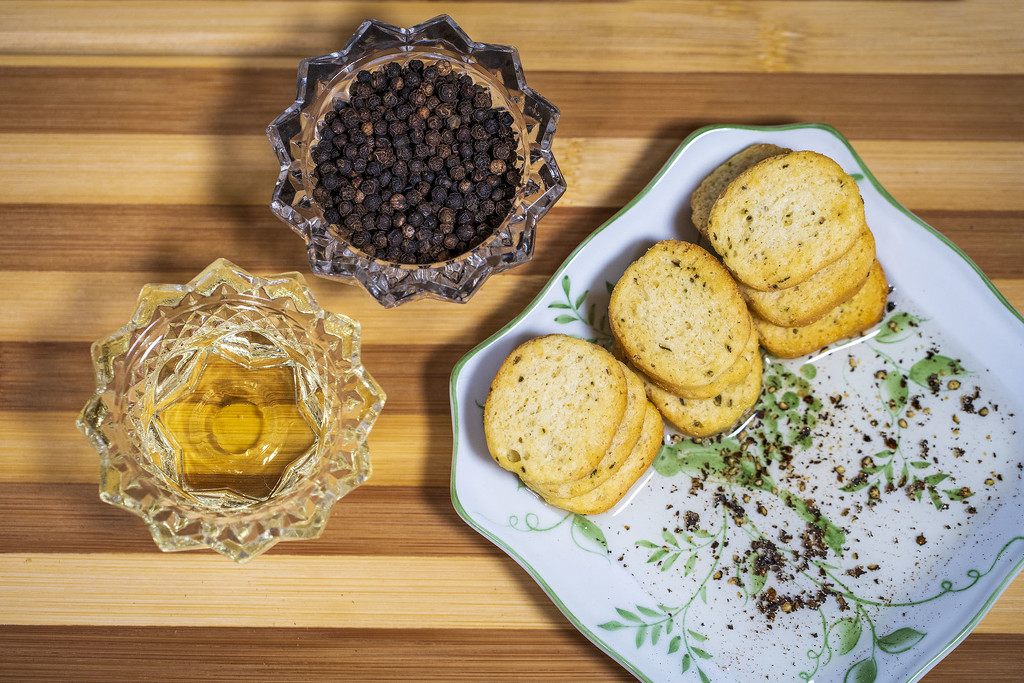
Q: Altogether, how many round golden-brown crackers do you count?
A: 10